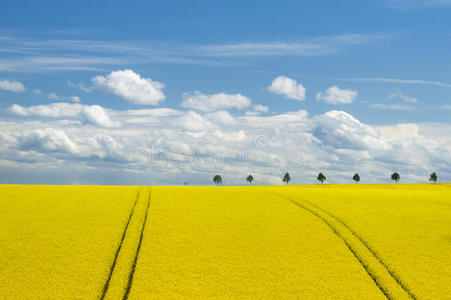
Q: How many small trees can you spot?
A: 7